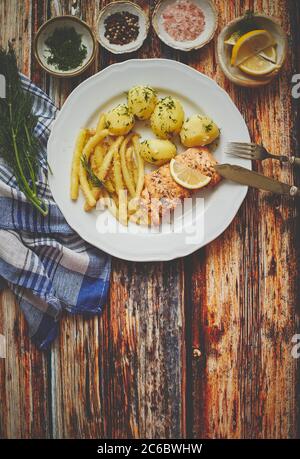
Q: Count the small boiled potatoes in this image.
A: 5